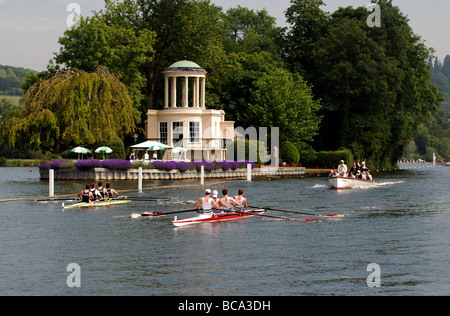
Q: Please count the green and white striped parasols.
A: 4